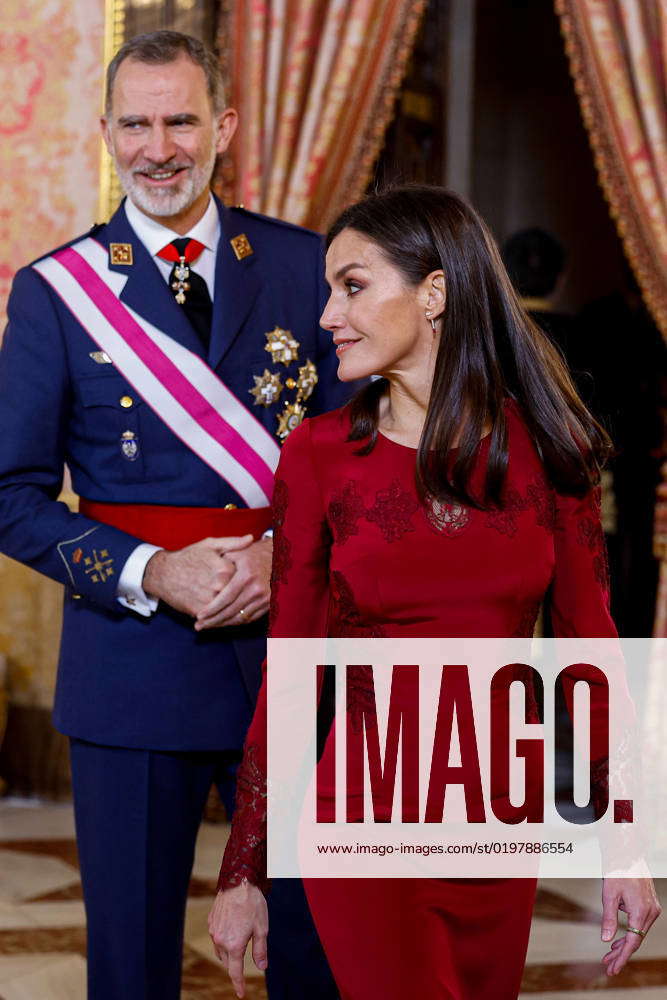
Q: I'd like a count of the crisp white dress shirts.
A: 1